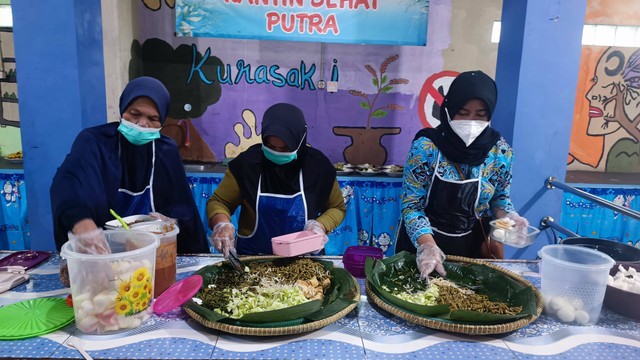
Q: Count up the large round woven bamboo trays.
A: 2